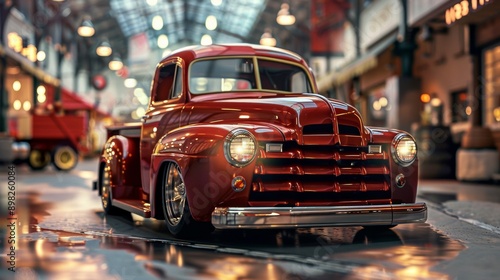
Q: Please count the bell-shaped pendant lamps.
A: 5